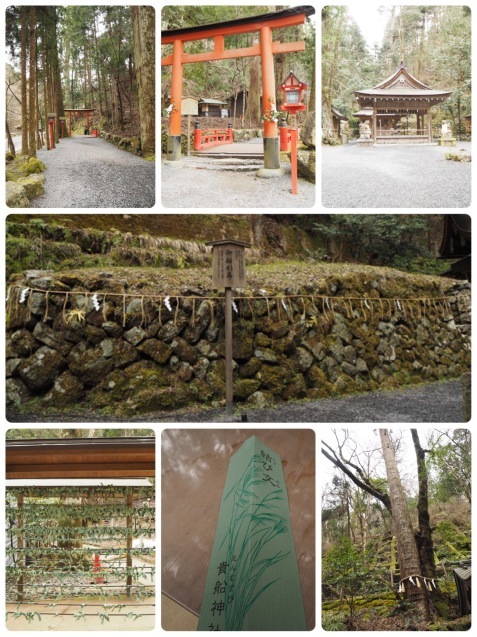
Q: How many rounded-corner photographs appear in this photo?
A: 7